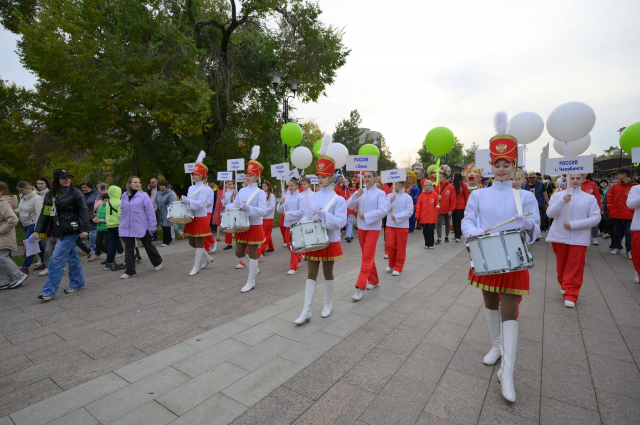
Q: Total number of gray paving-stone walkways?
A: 1